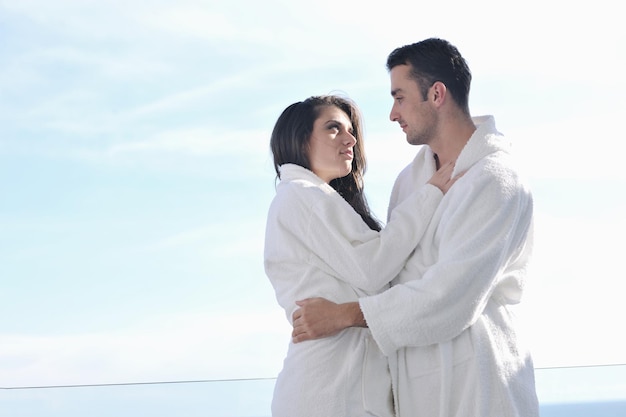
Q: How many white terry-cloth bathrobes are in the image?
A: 2